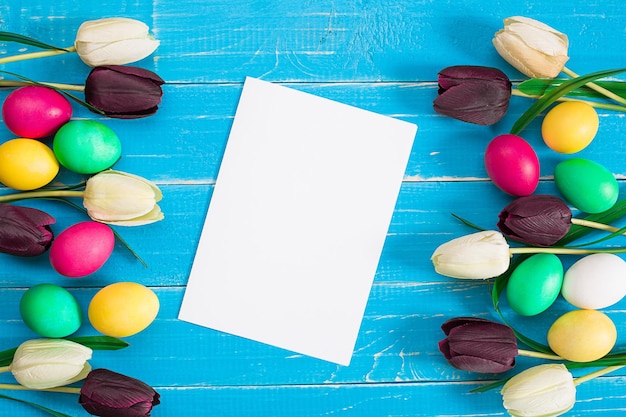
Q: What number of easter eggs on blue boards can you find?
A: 12